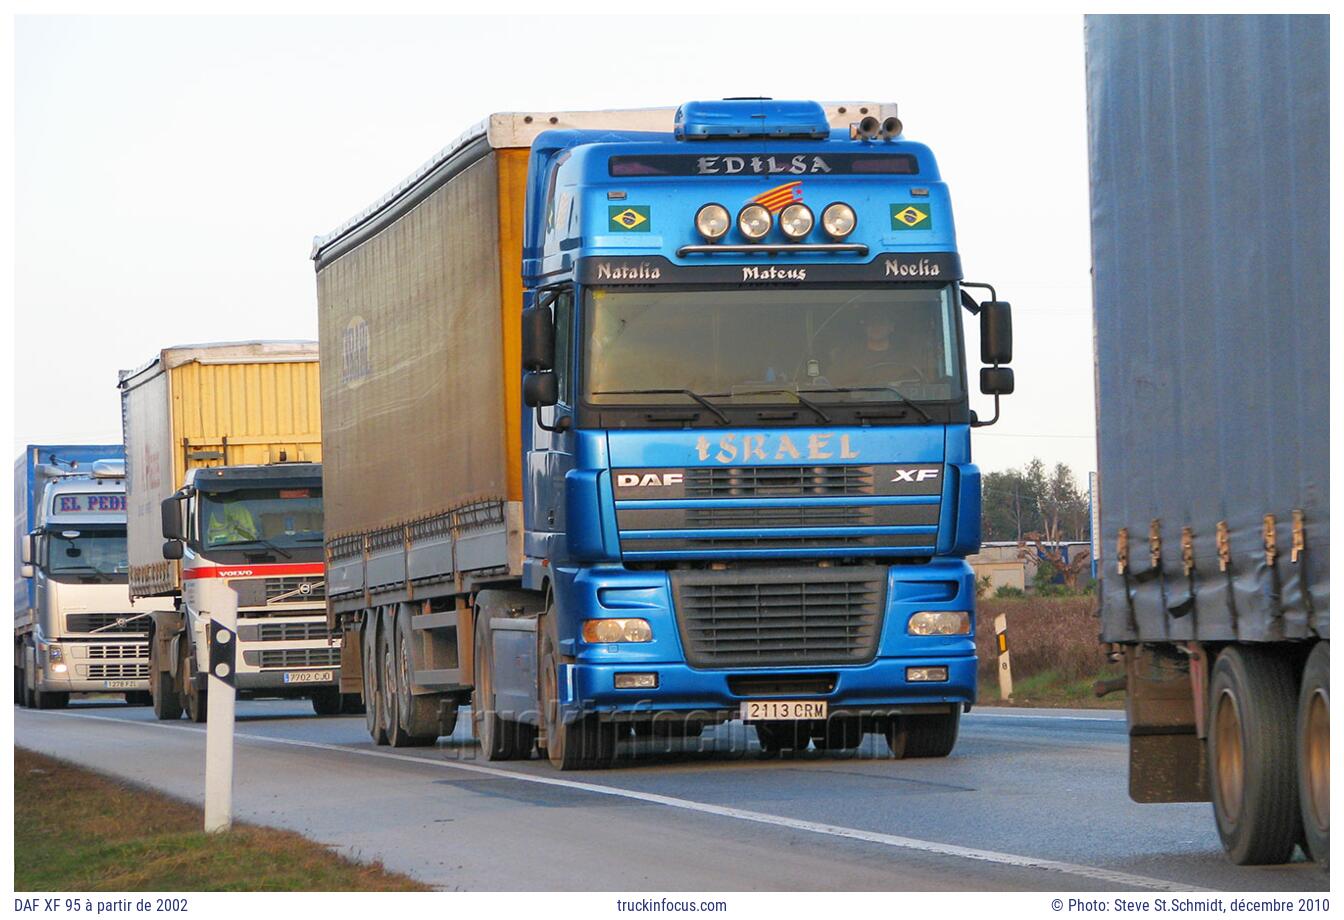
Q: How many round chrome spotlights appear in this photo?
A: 4